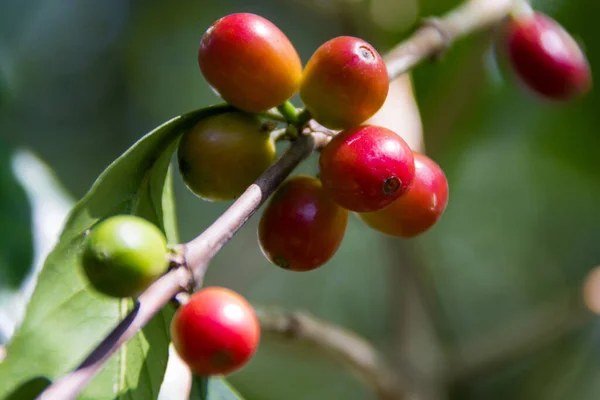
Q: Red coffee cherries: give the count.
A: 7